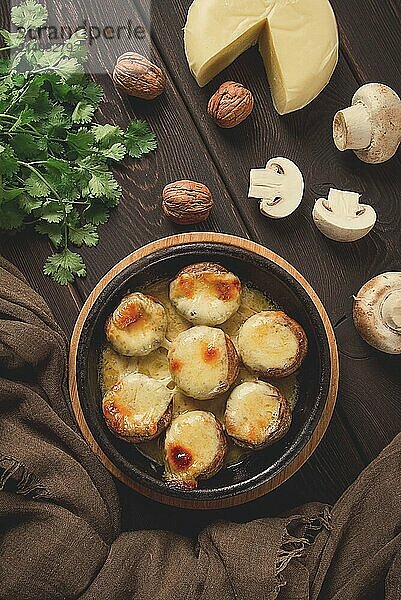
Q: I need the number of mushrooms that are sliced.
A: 2